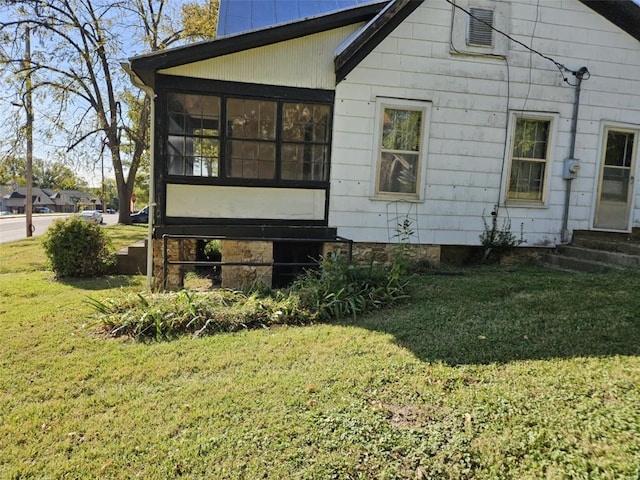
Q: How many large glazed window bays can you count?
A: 3